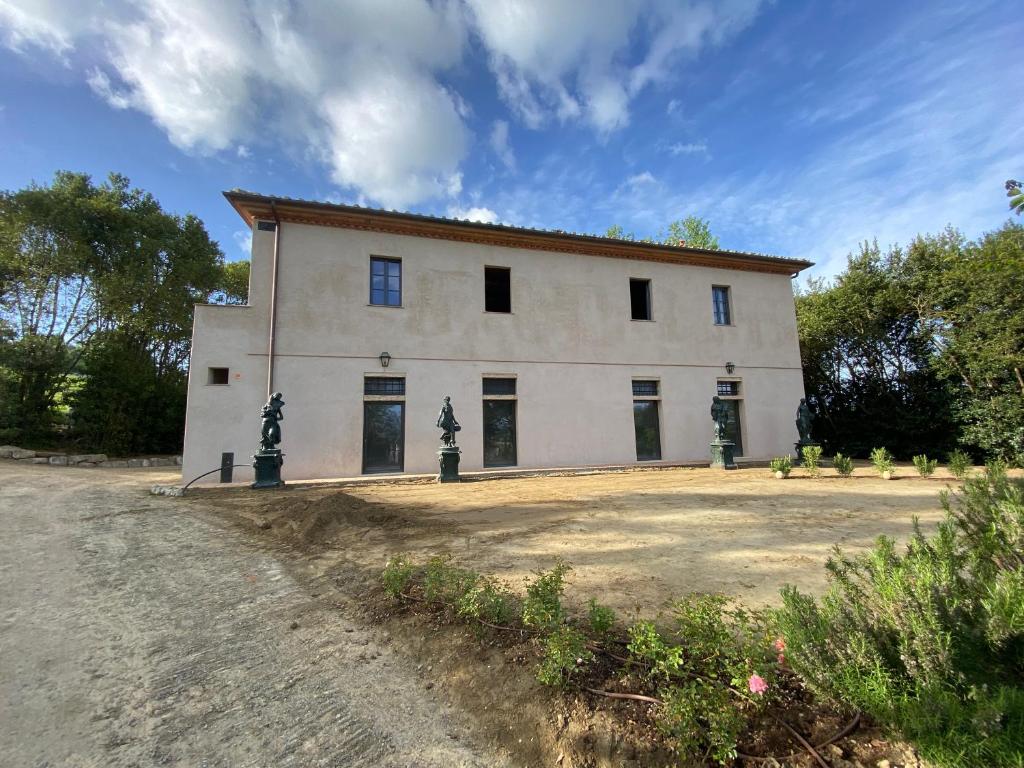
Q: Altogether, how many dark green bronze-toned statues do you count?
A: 4